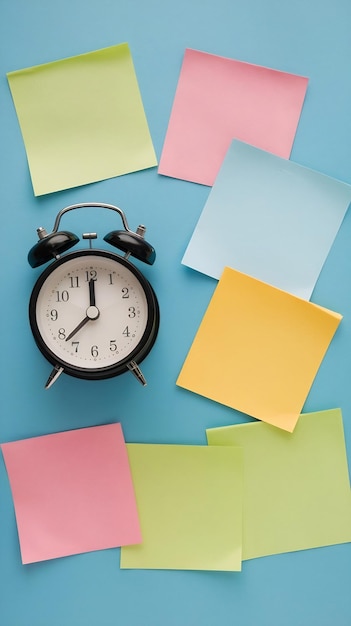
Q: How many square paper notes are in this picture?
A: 7